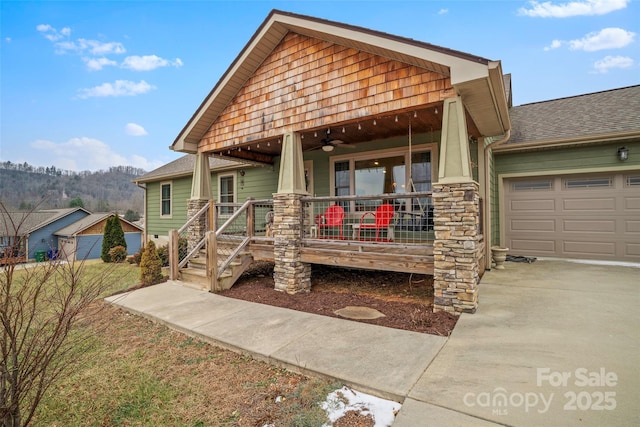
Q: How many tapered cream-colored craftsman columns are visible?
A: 3